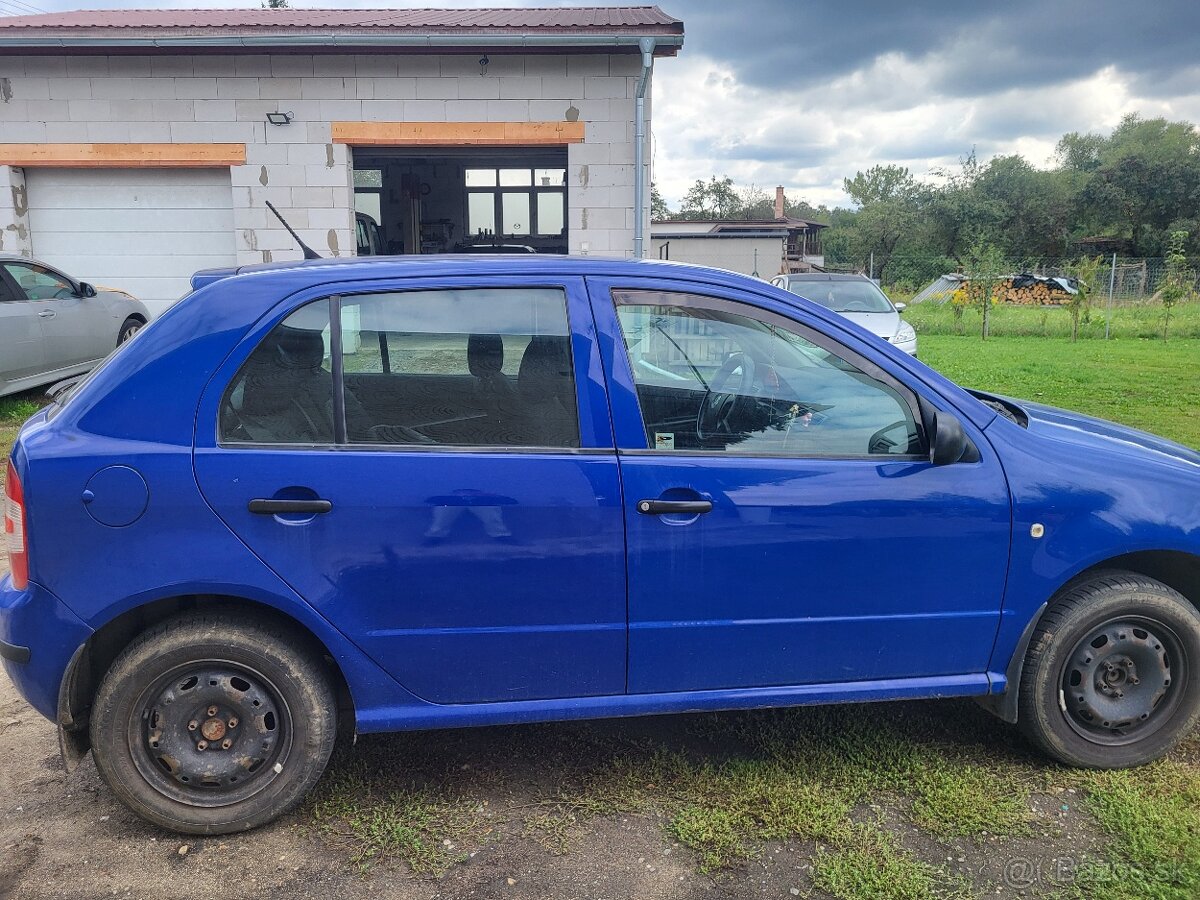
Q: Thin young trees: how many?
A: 3